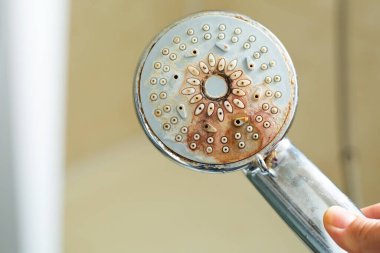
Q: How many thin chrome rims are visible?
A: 1